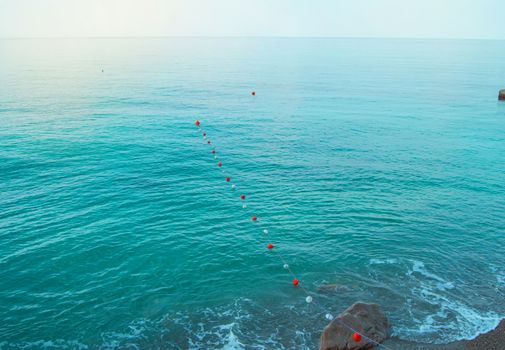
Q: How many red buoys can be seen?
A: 12